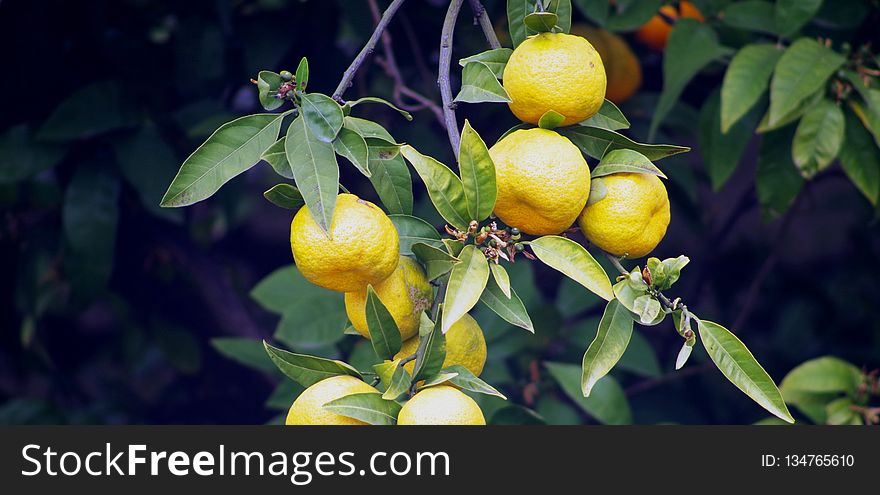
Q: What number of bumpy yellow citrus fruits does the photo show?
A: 8